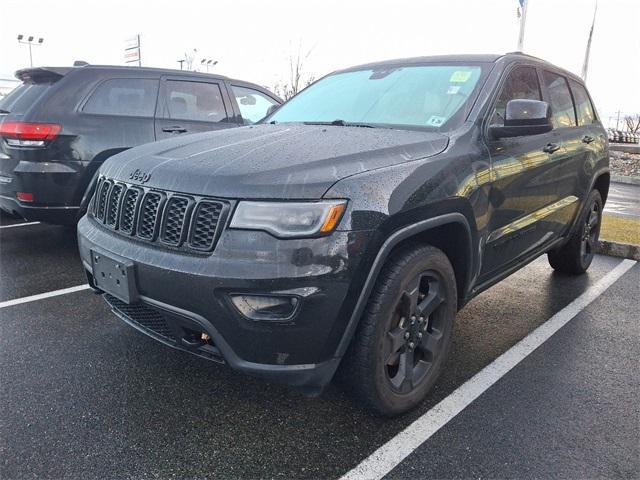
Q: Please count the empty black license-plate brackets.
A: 1